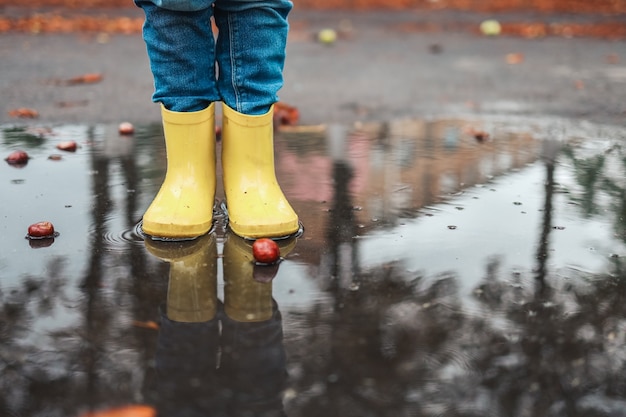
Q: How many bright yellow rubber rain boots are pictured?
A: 2